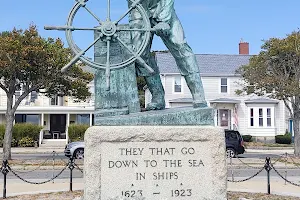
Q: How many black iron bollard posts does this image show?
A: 3